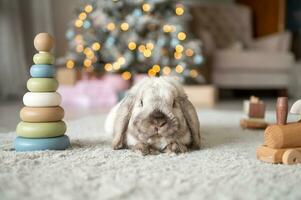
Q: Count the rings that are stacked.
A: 7